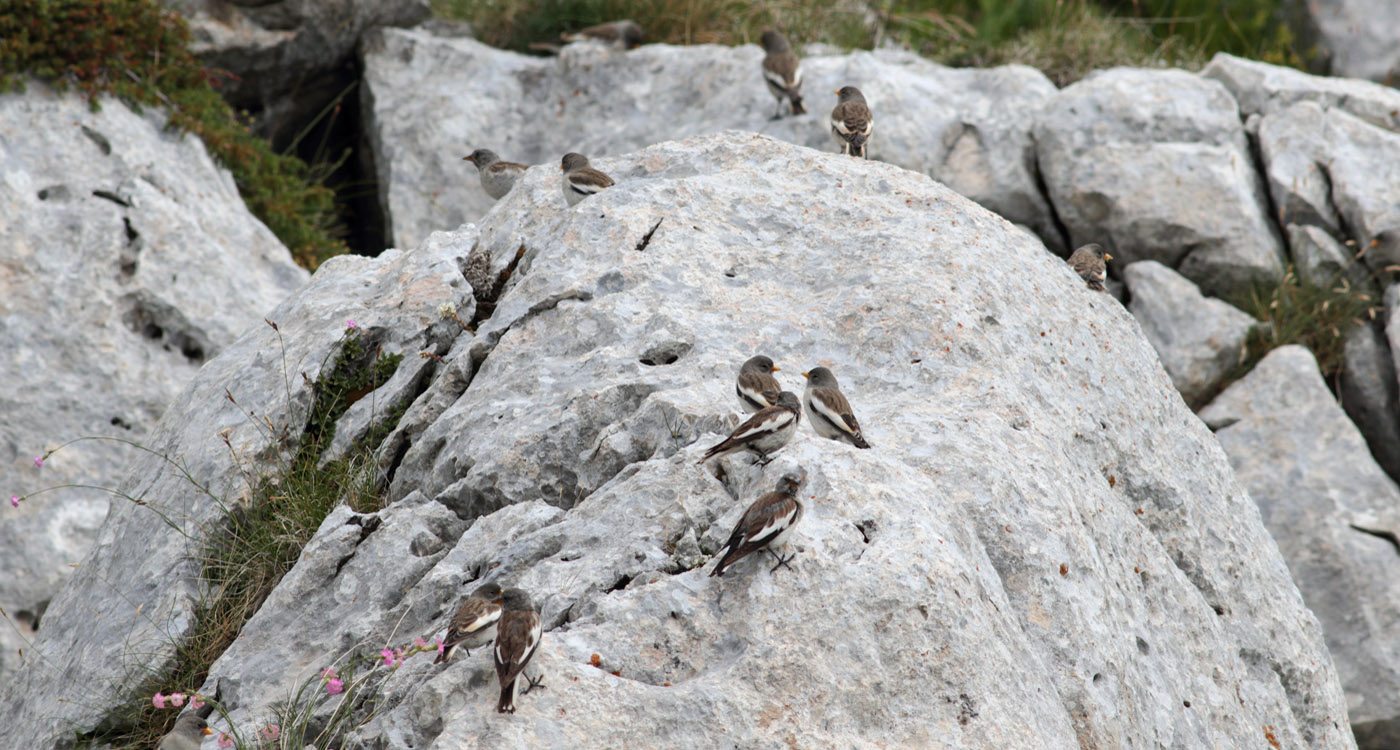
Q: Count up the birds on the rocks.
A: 13